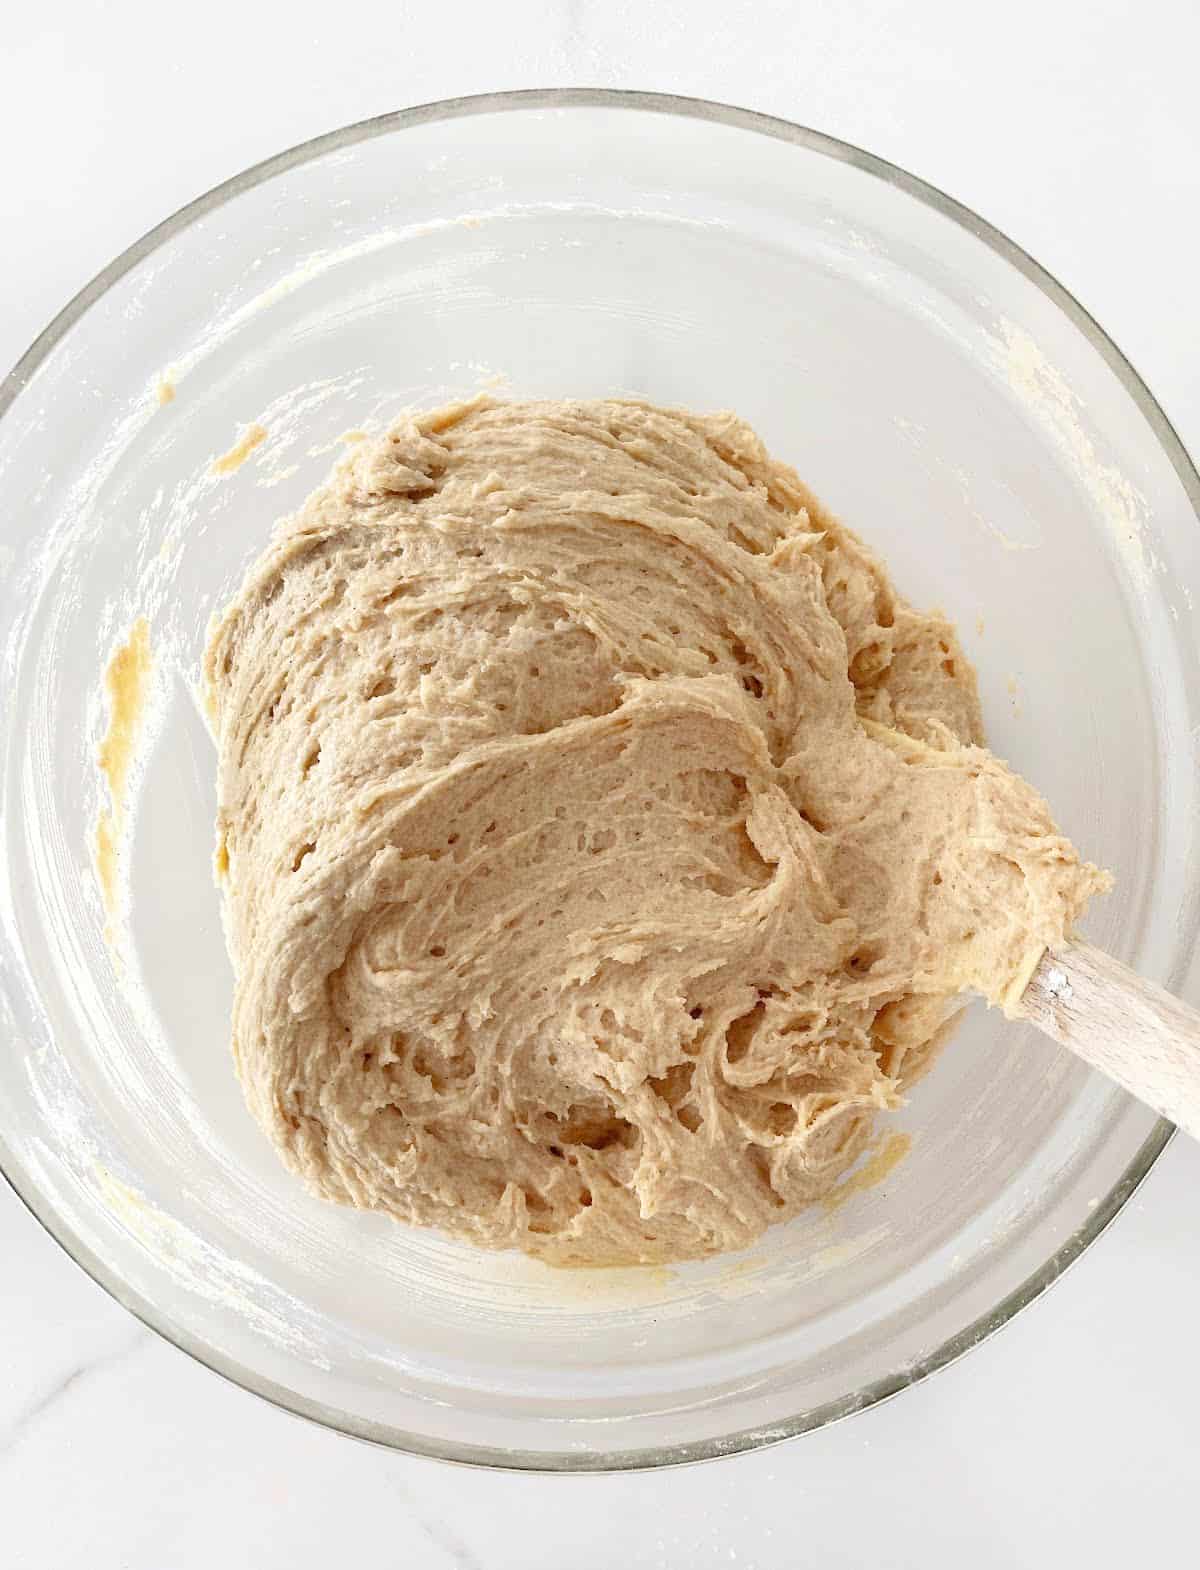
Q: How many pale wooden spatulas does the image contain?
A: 1